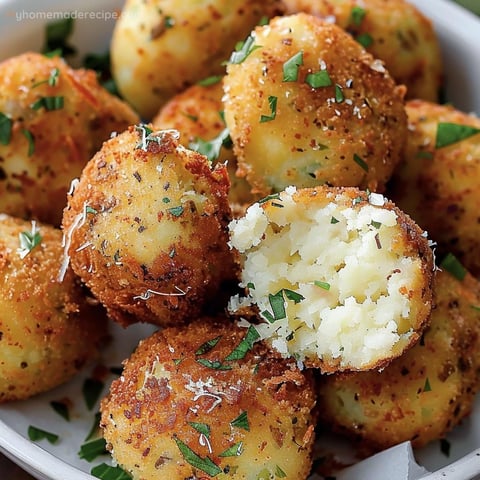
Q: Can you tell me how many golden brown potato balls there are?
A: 11